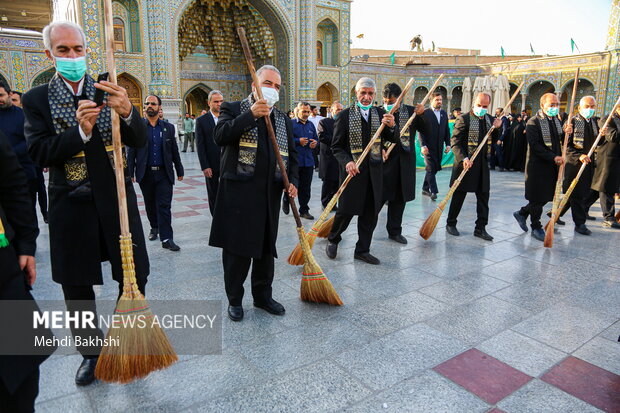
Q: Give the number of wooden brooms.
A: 7